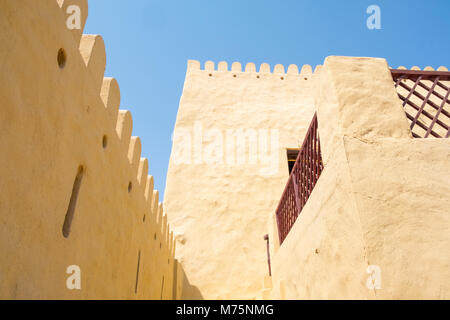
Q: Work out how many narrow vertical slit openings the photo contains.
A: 3